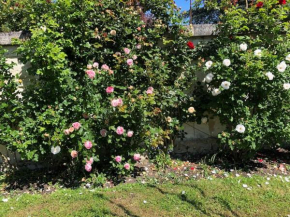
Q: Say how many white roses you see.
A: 13